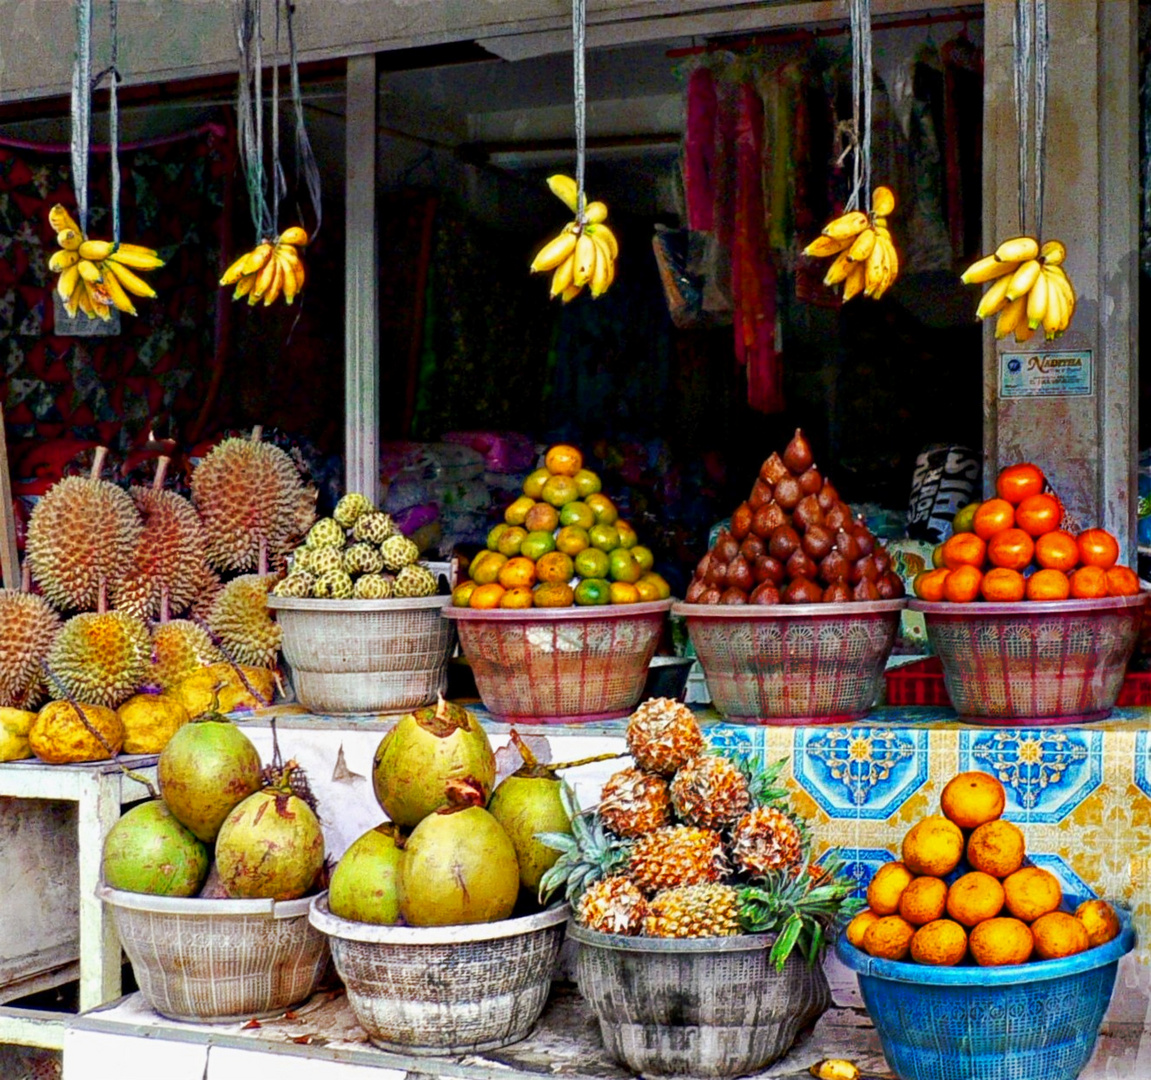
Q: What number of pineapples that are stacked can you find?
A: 7